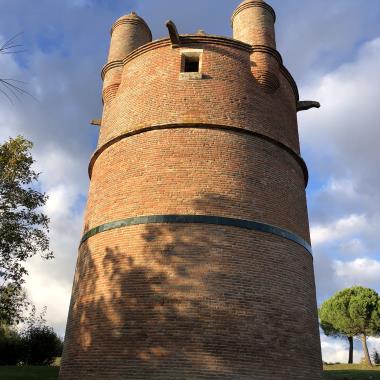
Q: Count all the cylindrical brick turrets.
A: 2